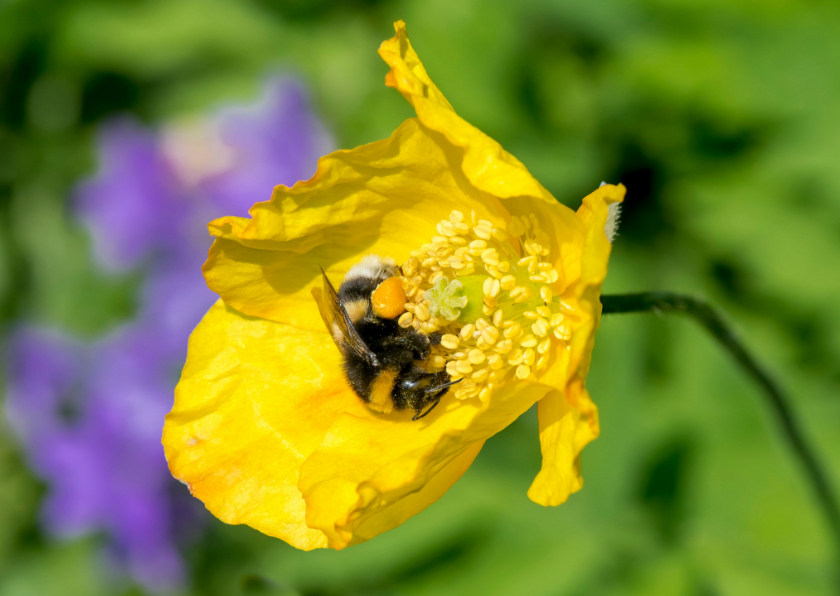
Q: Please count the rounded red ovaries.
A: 0